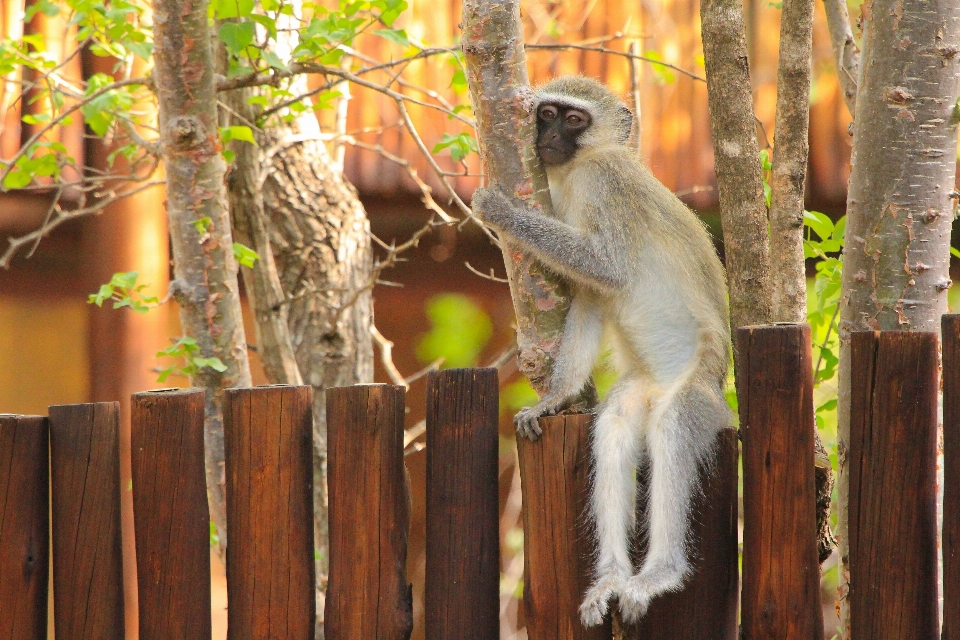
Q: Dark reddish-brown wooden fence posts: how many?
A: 11